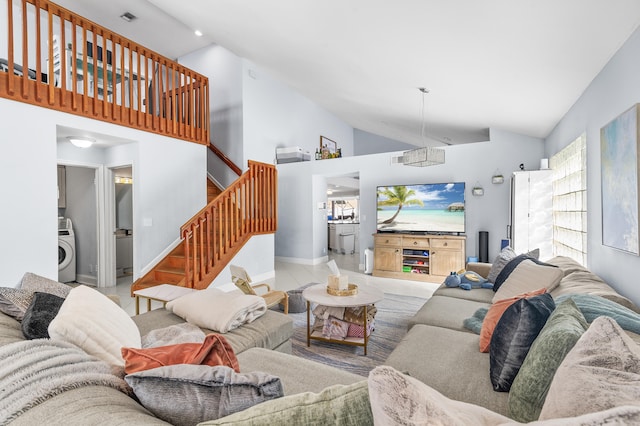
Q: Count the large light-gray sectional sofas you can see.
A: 1